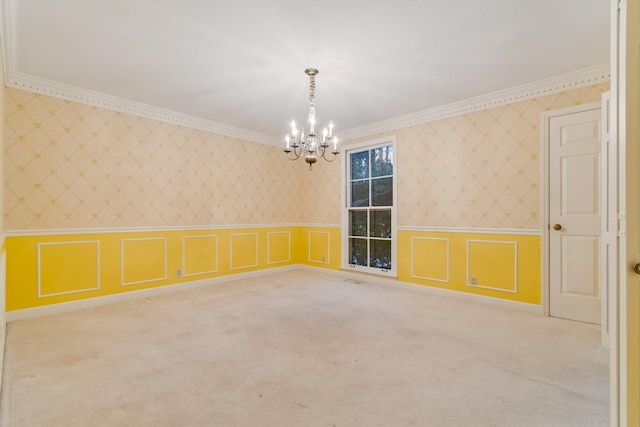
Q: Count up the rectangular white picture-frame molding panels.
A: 8